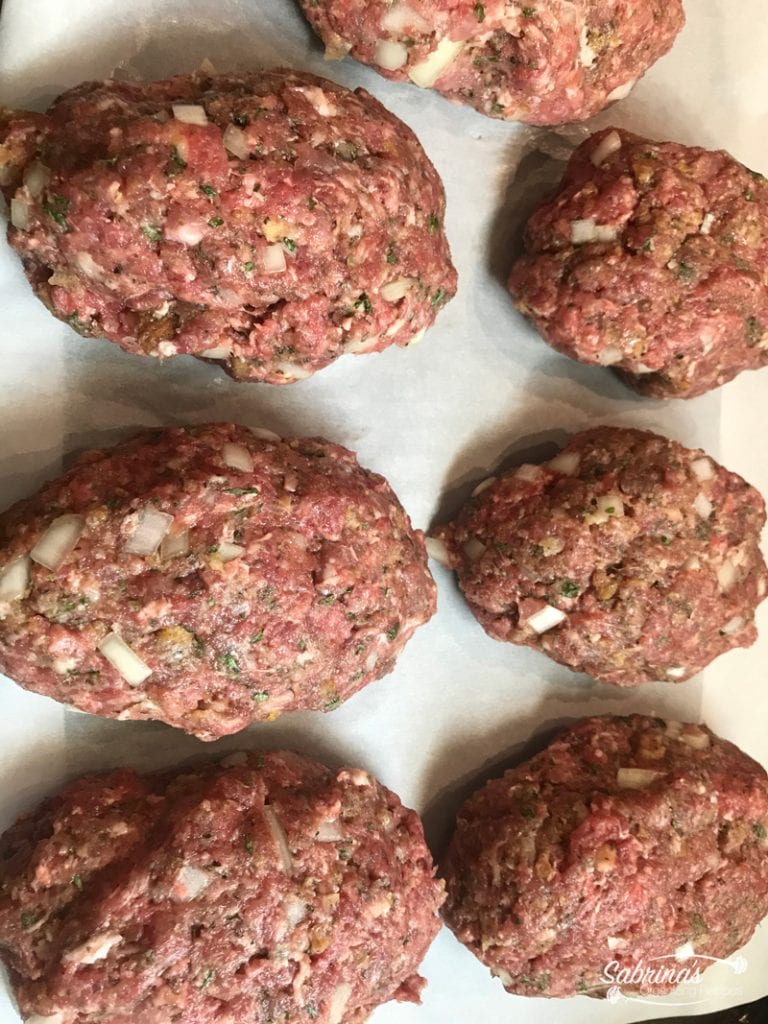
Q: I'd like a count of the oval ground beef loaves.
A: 7